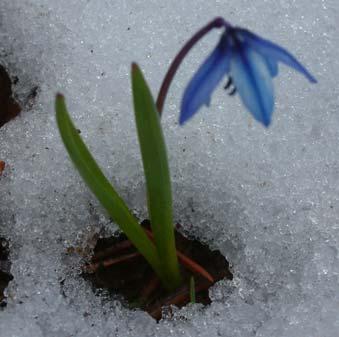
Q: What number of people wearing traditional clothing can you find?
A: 0